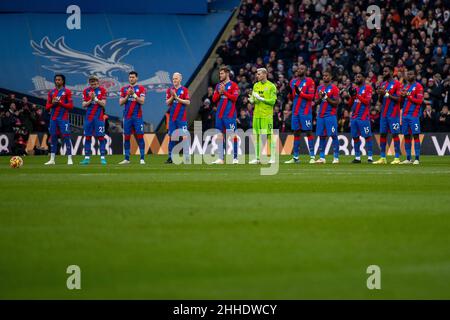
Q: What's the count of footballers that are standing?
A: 11